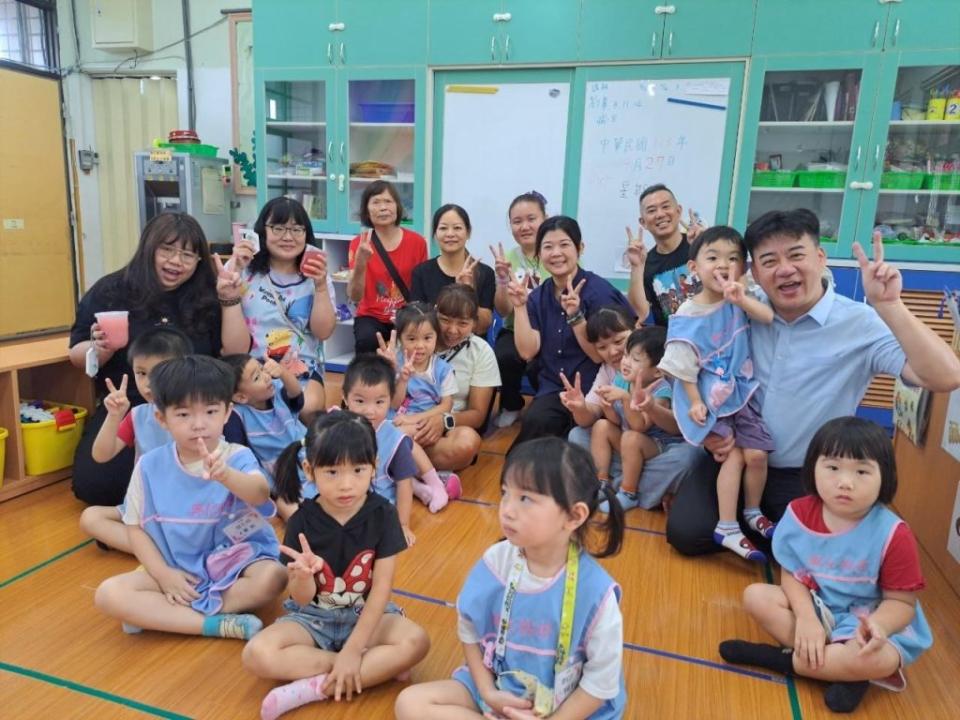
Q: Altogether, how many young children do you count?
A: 10